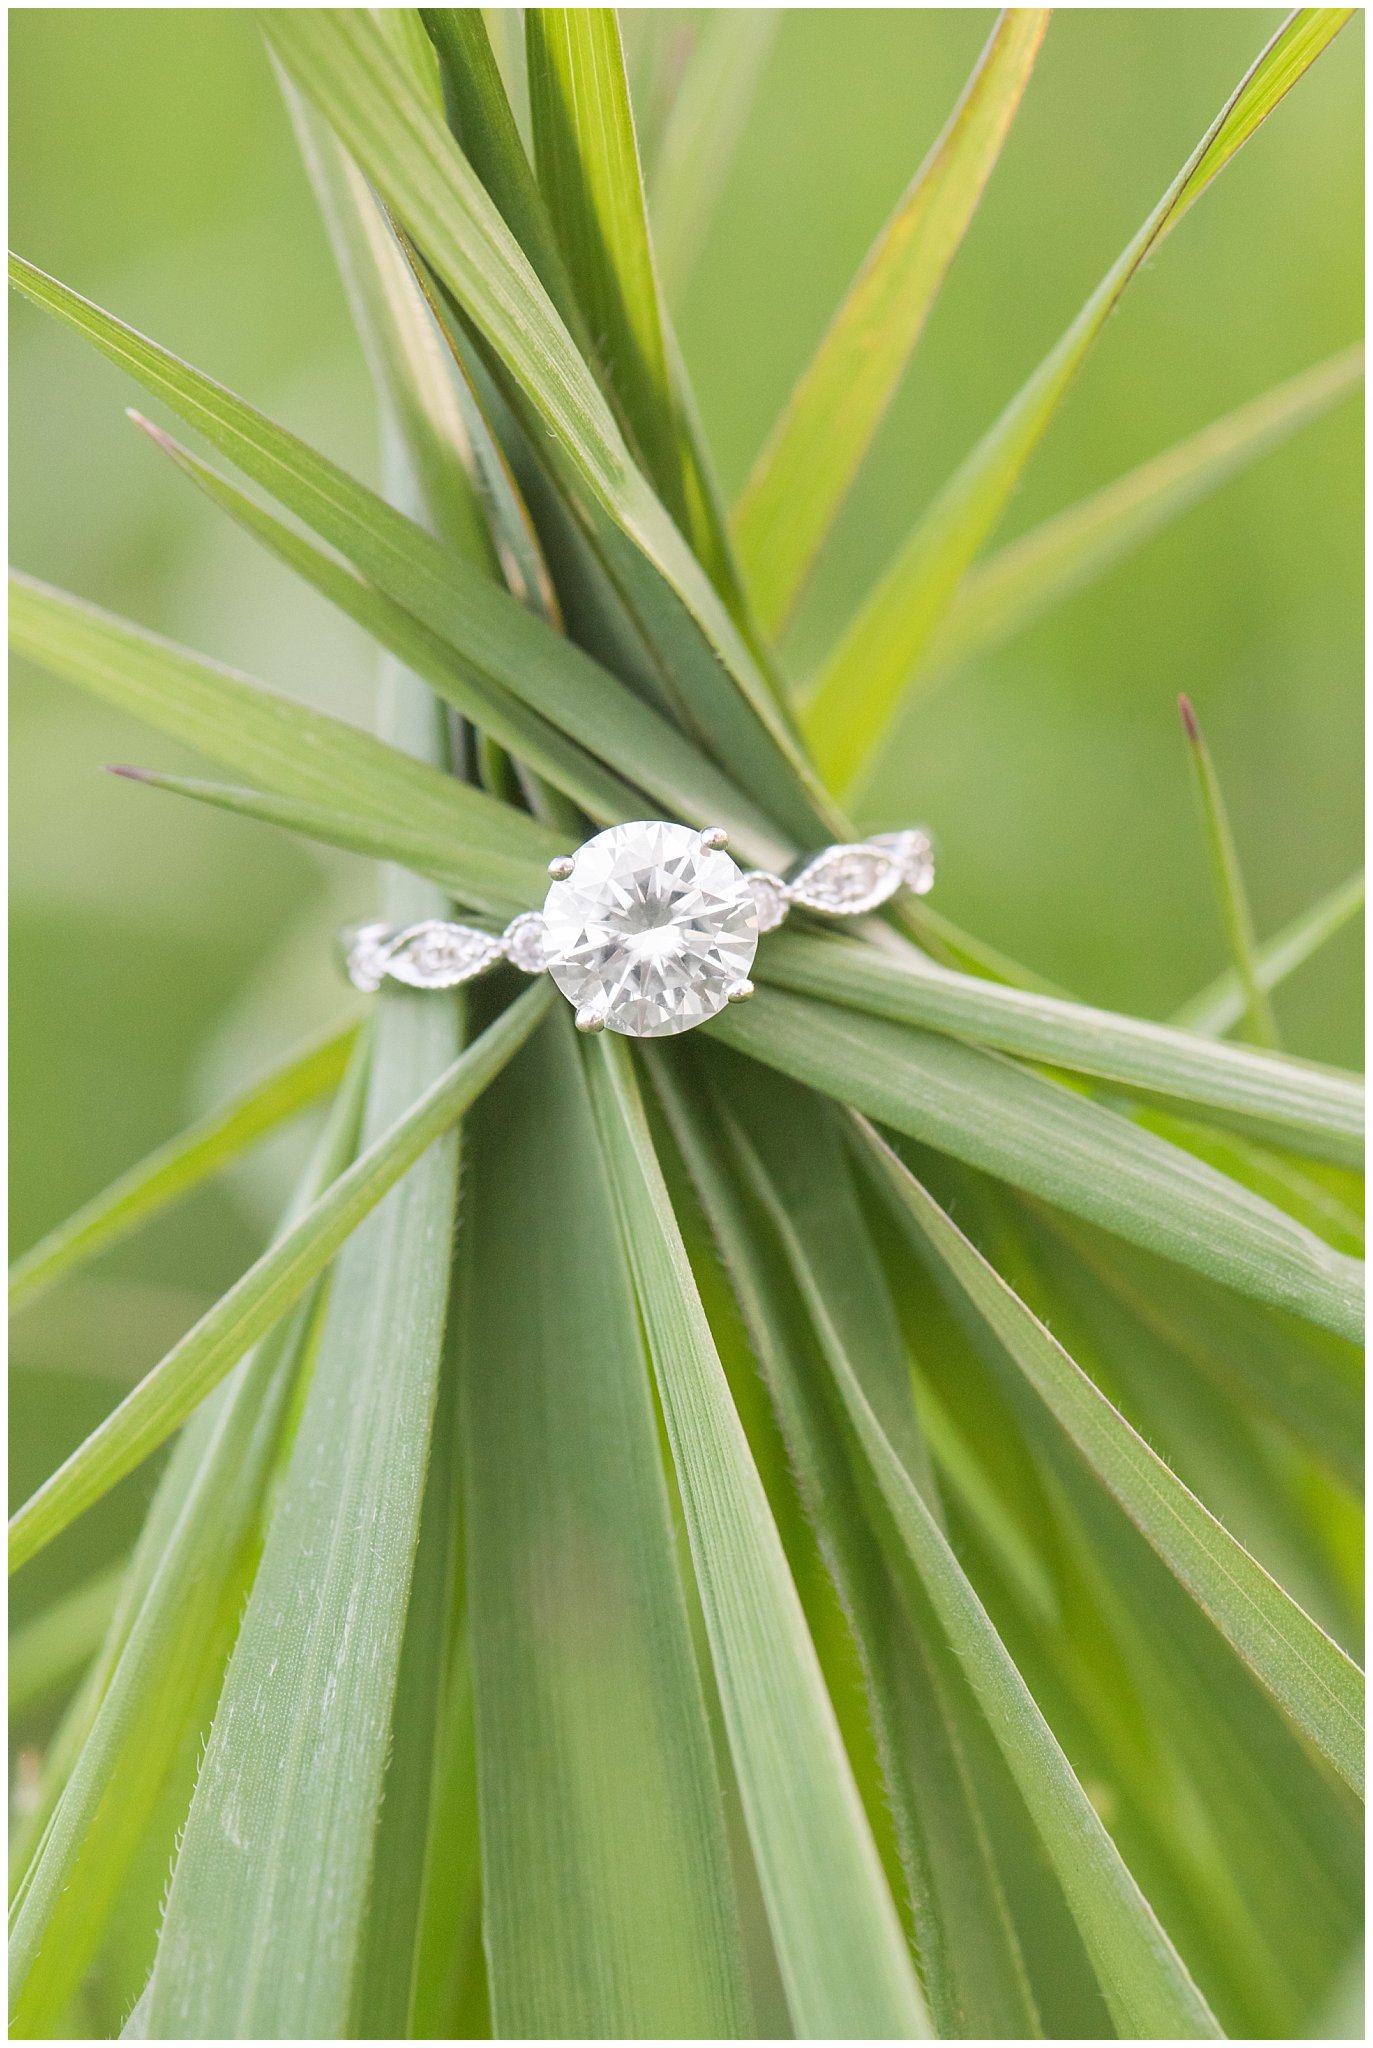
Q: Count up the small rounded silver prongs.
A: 4